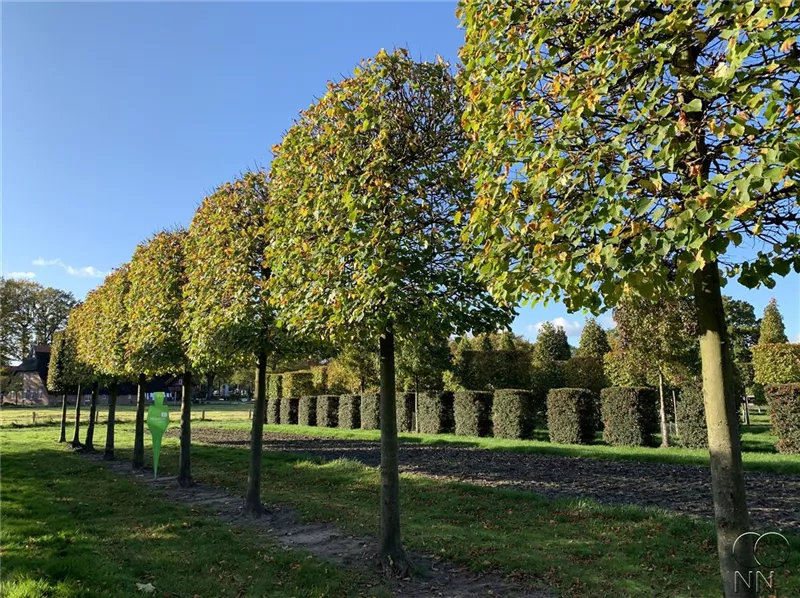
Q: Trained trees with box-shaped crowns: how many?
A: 9